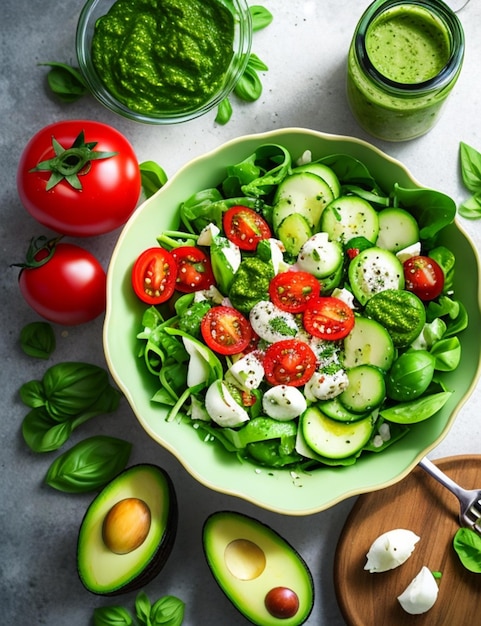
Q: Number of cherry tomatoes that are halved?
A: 8